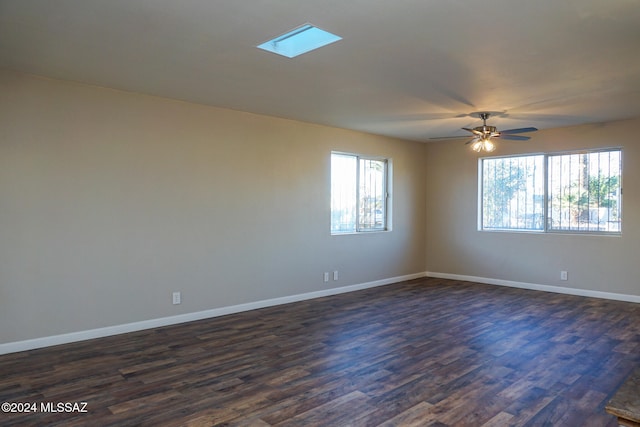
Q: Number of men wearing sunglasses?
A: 0